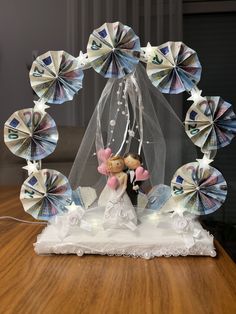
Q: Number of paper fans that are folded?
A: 7